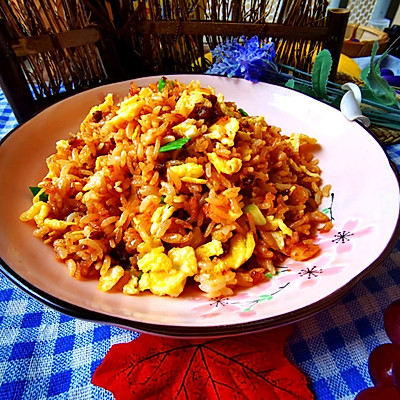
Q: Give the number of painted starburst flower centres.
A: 3